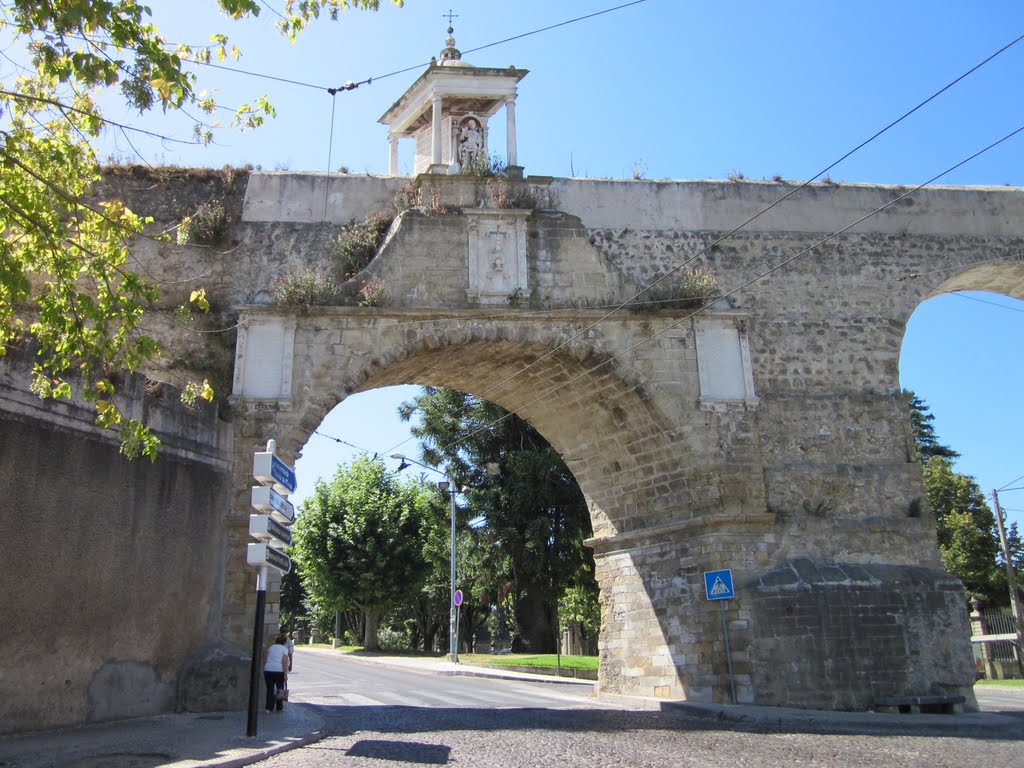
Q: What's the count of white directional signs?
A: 4